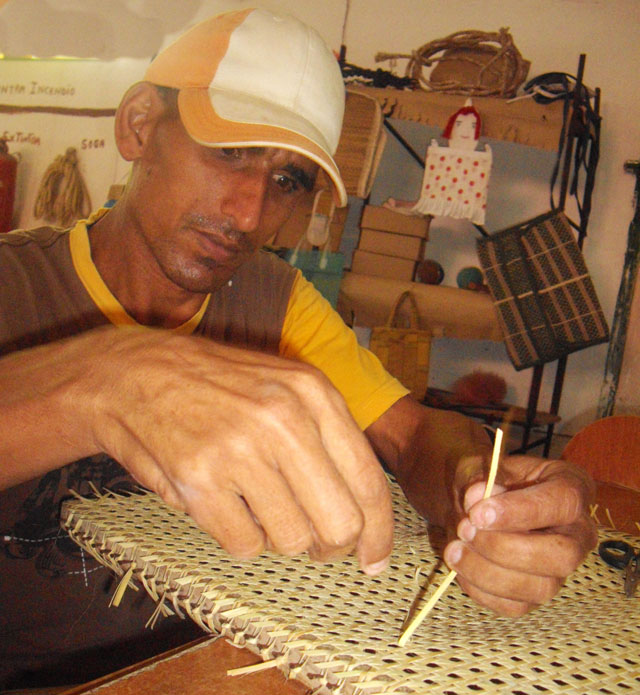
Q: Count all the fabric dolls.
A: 1